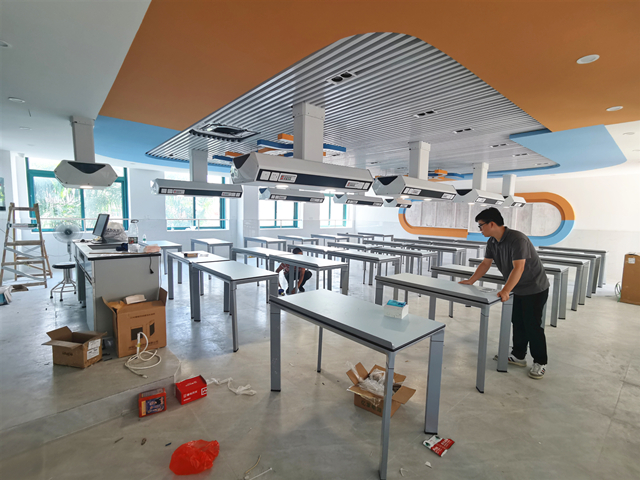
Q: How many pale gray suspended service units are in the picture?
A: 9